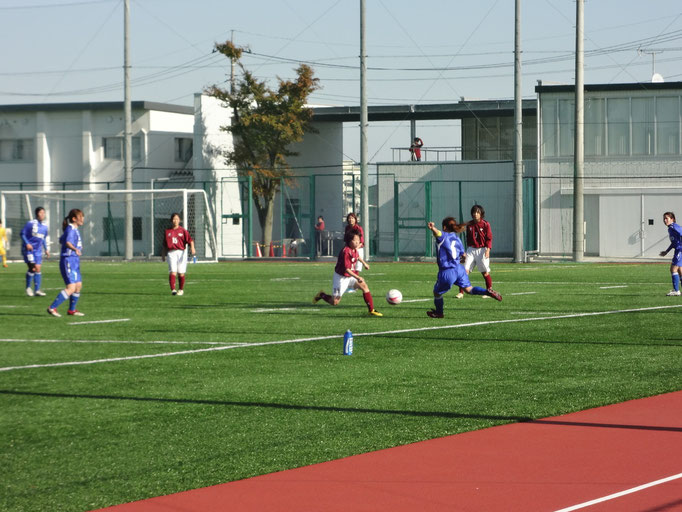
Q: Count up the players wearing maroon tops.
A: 4